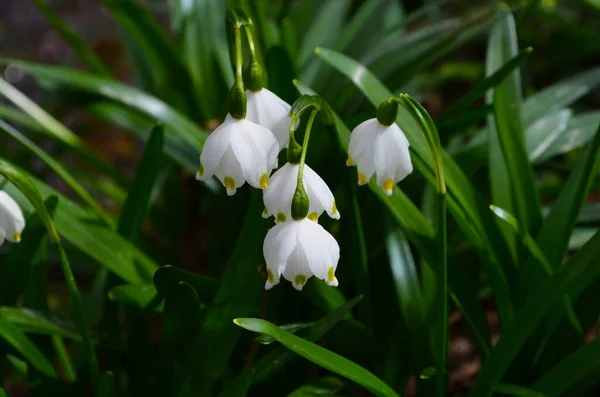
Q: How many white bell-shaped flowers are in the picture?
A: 6